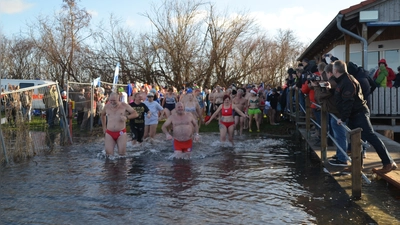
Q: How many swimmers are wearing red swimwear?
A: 3